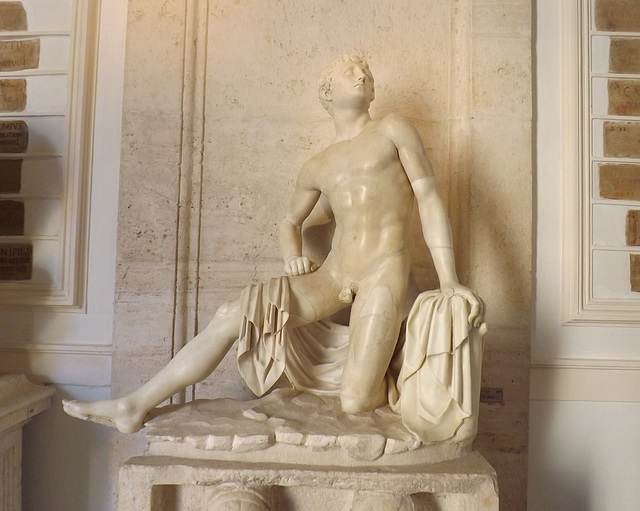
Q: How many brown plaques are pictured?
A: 14